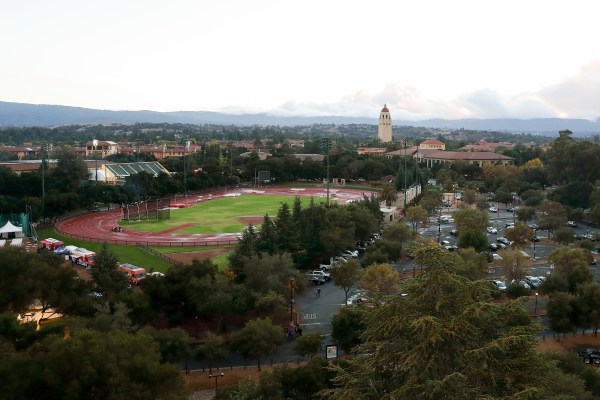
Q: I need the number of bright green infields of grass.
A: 1